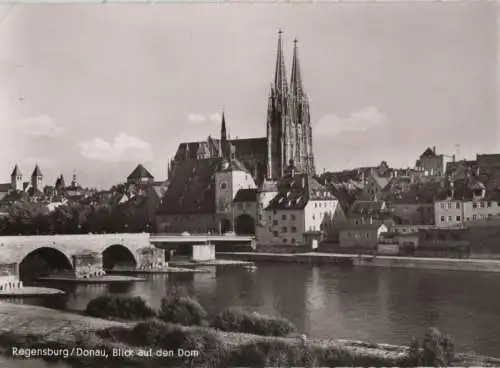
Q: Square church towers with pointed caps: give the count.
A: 2